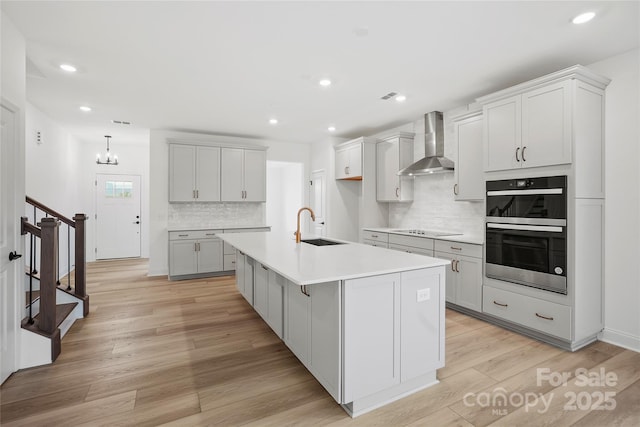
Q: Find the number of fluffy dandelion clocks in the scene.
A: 0